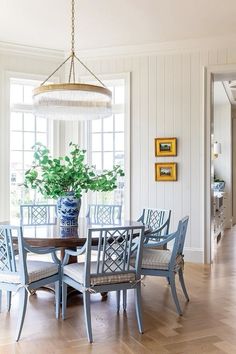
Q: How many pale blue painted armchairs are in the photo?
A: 6